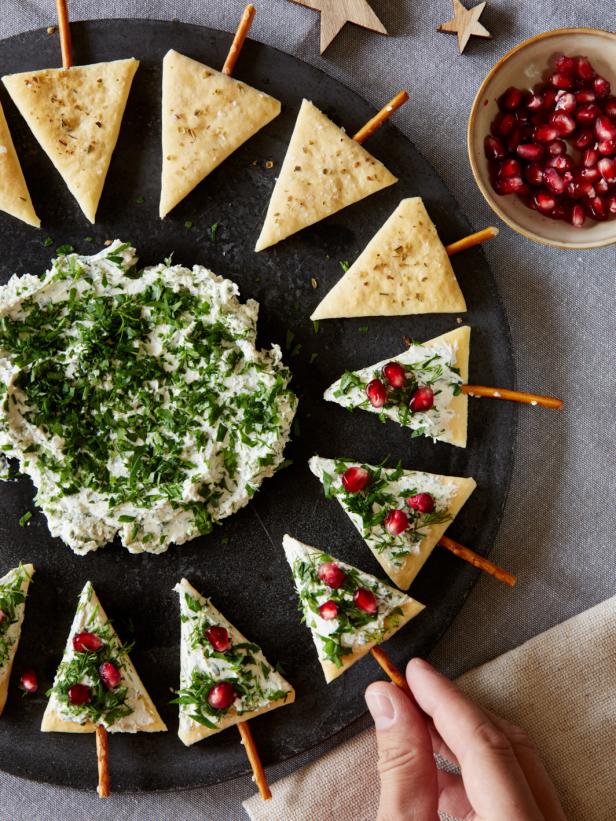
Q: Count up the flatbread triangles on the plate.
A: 11